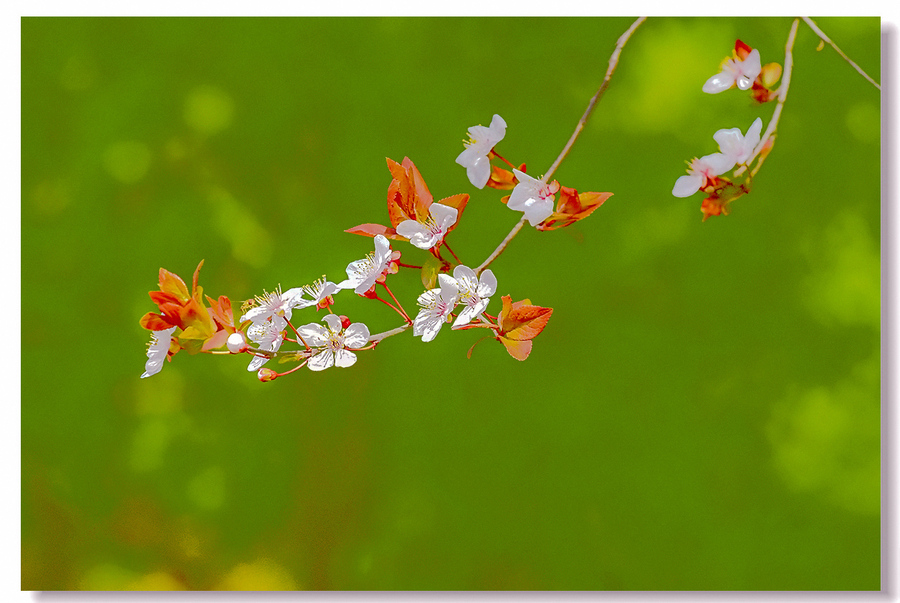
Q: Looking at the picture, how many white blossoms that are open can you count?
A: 14